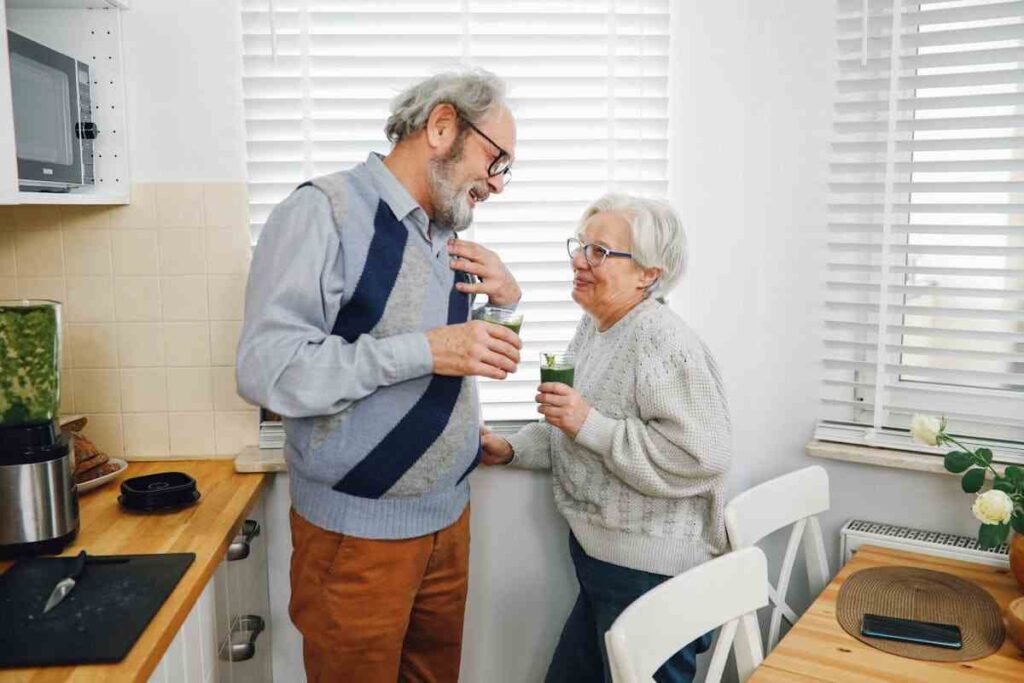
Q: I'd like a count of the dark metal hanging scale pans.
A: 0